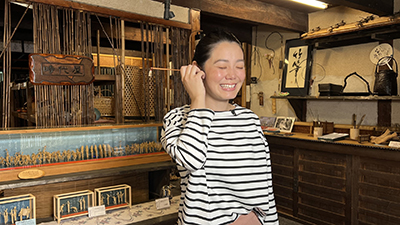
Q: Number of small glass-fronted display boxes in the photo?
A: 3